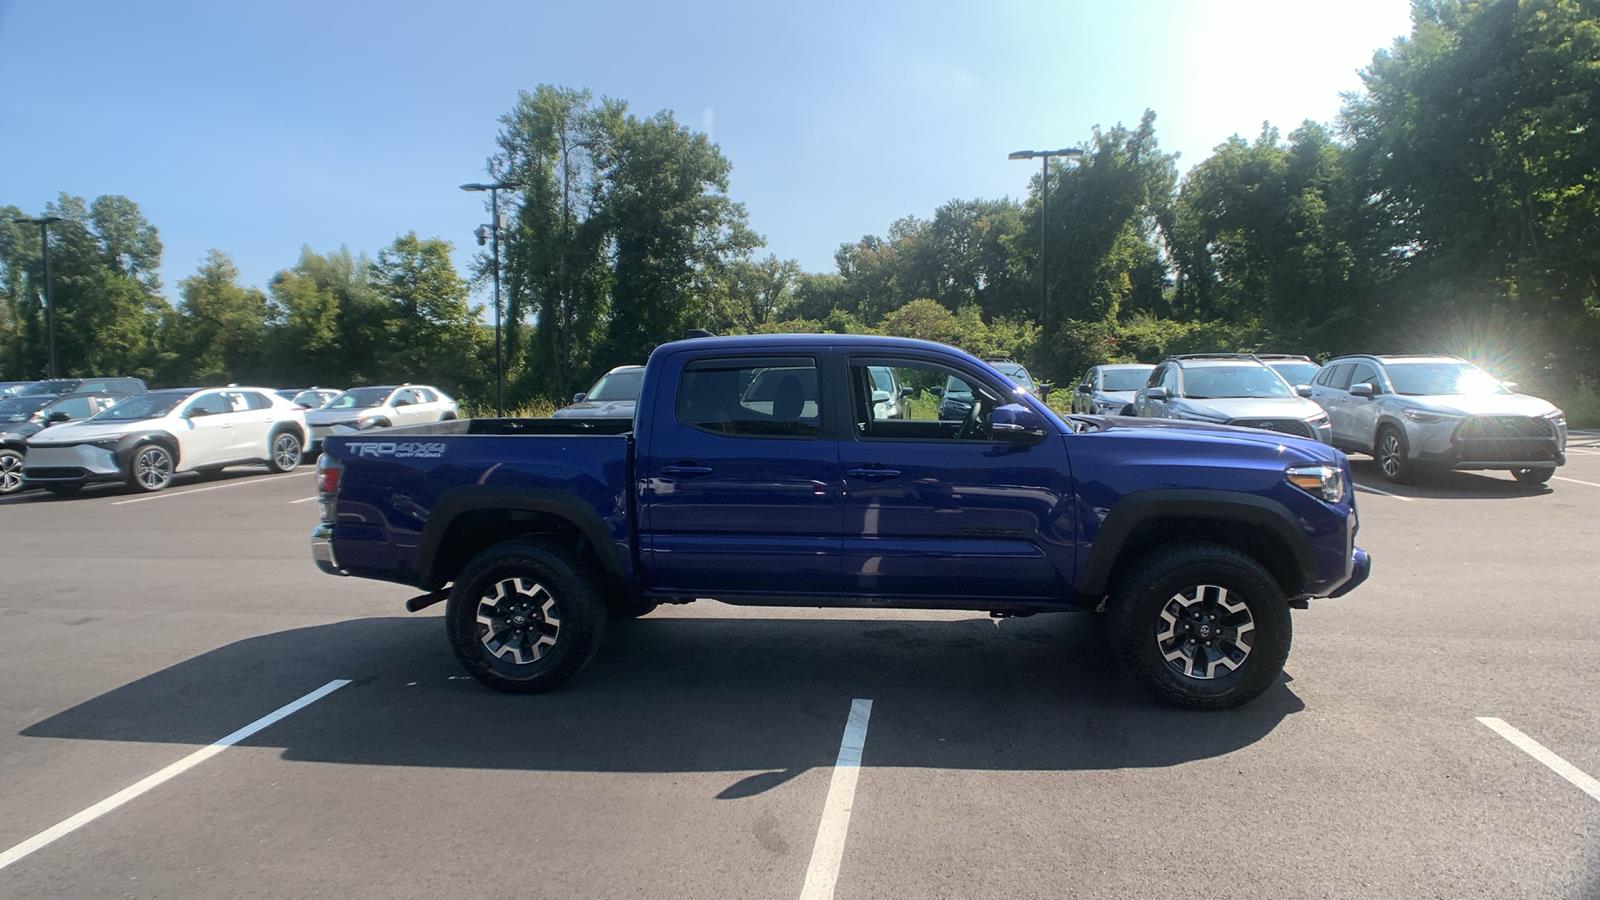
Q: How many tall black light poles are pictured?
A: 3